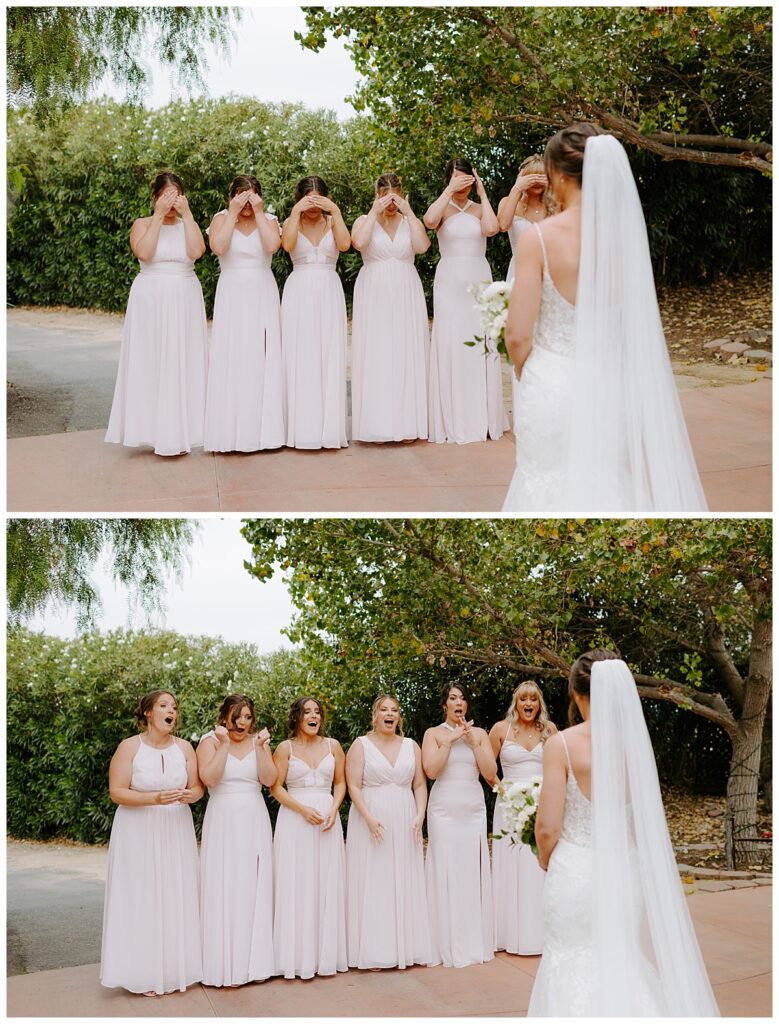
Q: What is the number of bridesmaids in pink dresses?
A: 6